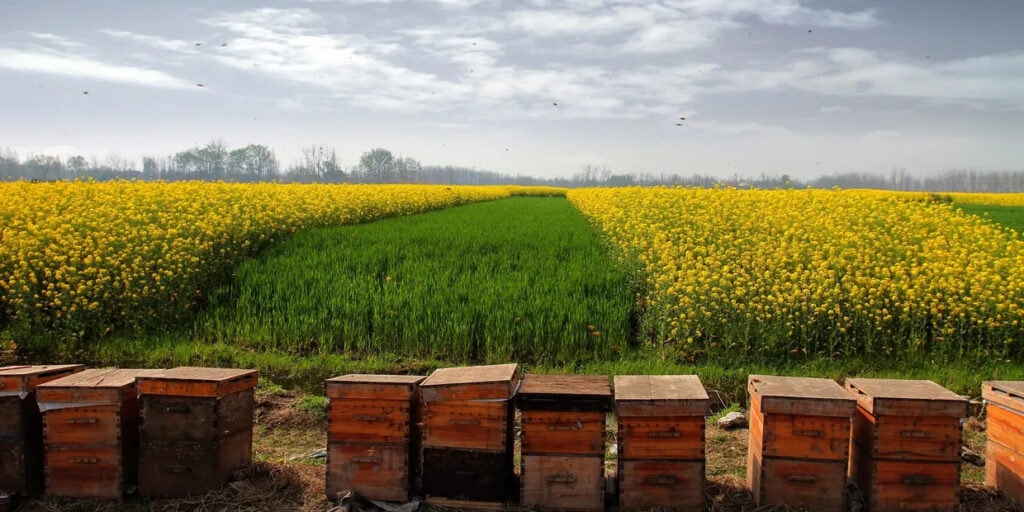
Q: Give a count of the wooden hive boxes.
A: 10